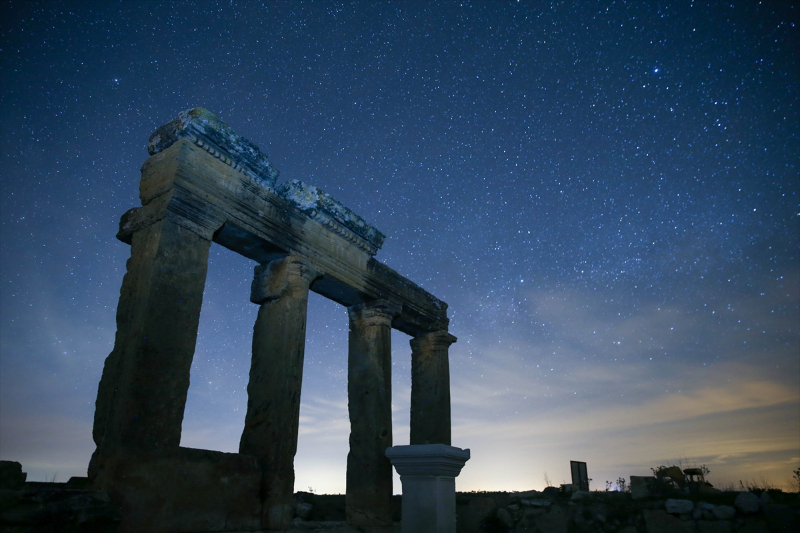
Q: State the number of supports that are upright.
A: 4